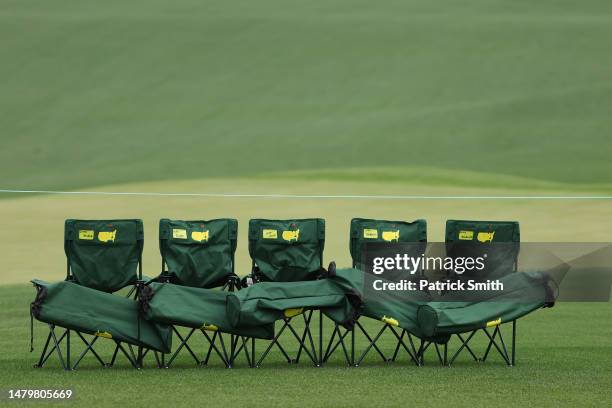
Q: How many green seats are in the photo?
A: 5